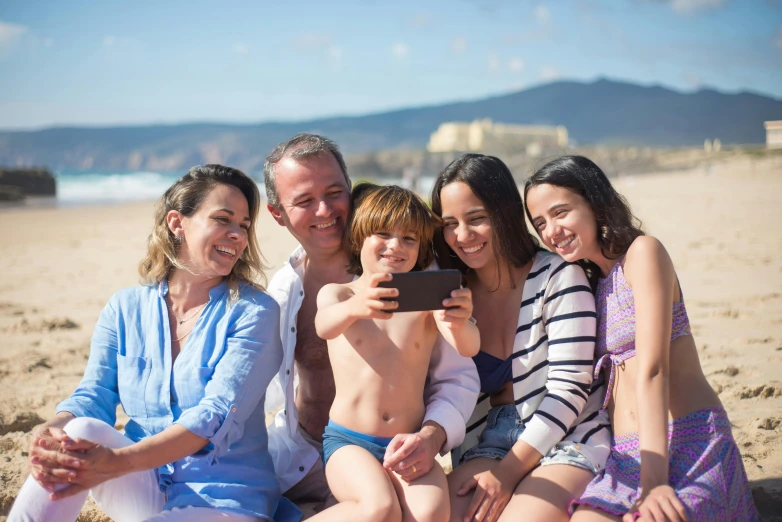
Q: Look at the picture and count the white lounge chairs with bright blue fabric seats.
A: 0